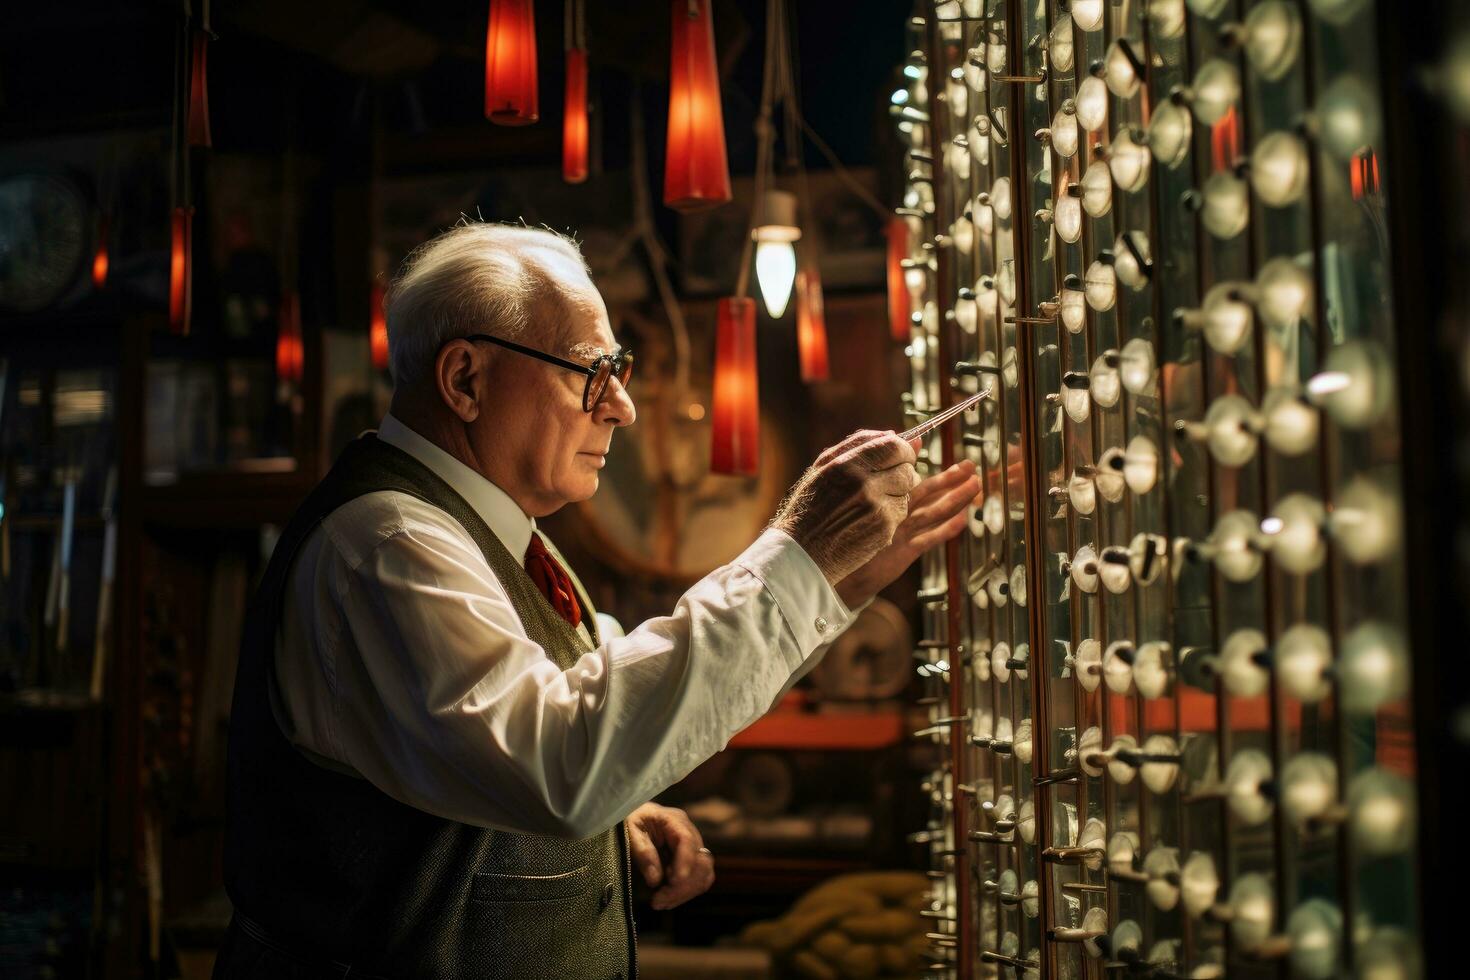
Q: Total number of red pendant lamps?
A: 11